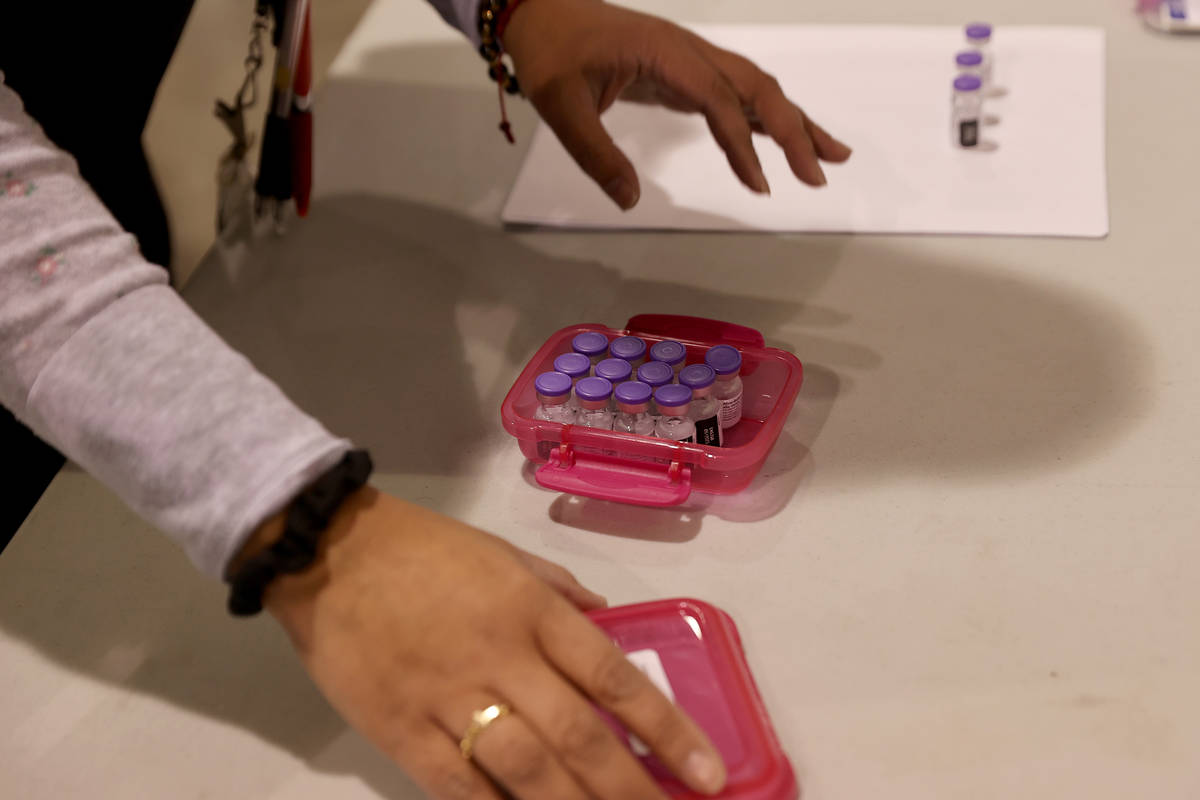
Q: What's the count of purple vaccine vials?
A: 15